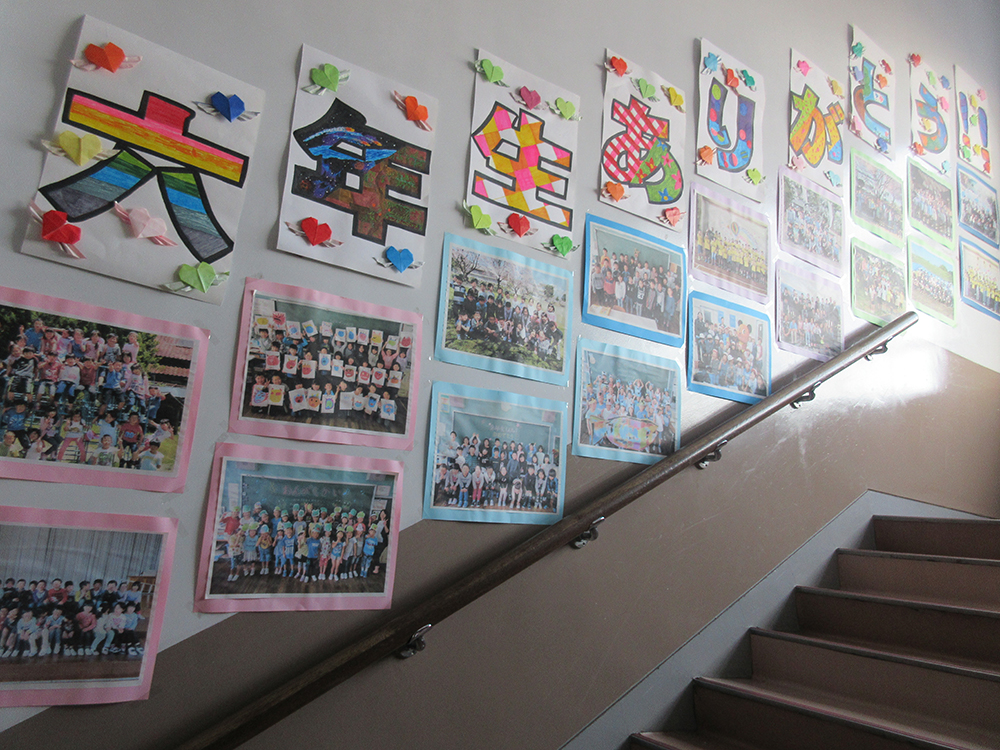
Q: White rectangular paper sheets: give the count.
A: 9